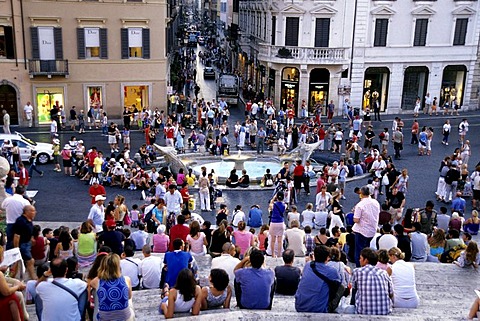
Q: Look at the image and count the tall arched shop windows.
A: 5